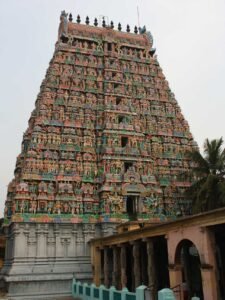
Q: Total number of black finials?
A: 9